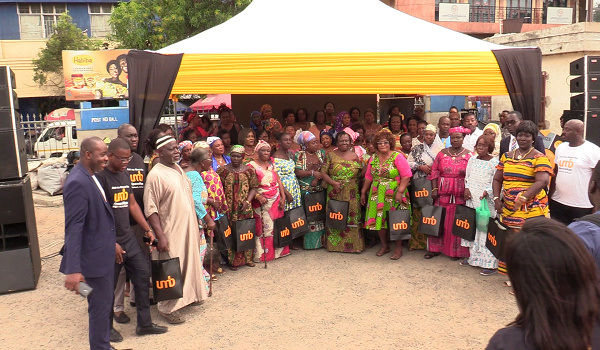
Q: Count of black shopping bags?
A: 12